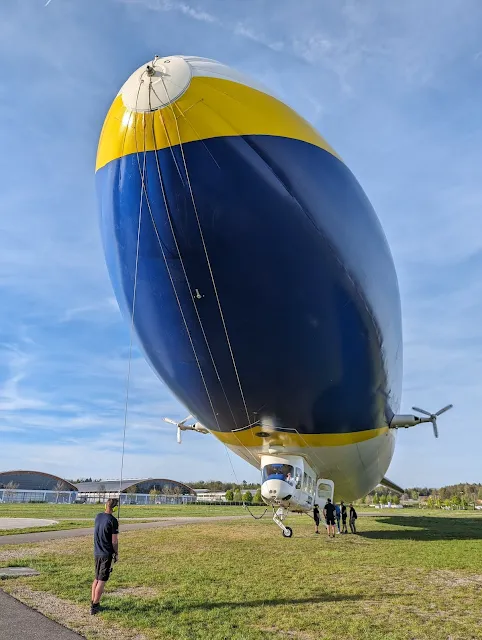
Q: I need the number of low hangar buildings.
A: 2